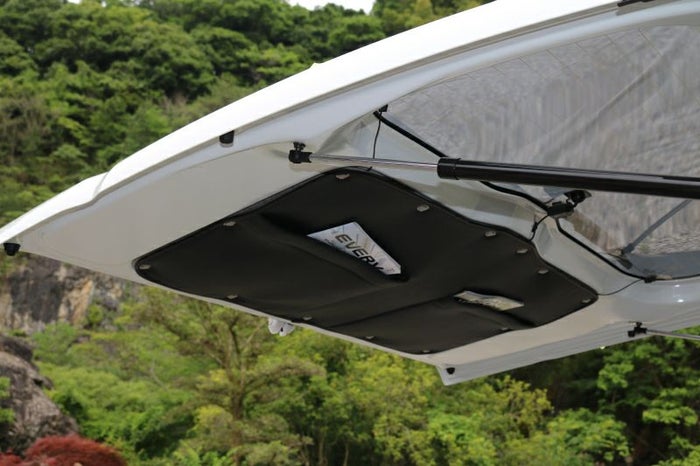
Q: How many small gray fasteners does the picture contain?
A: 13